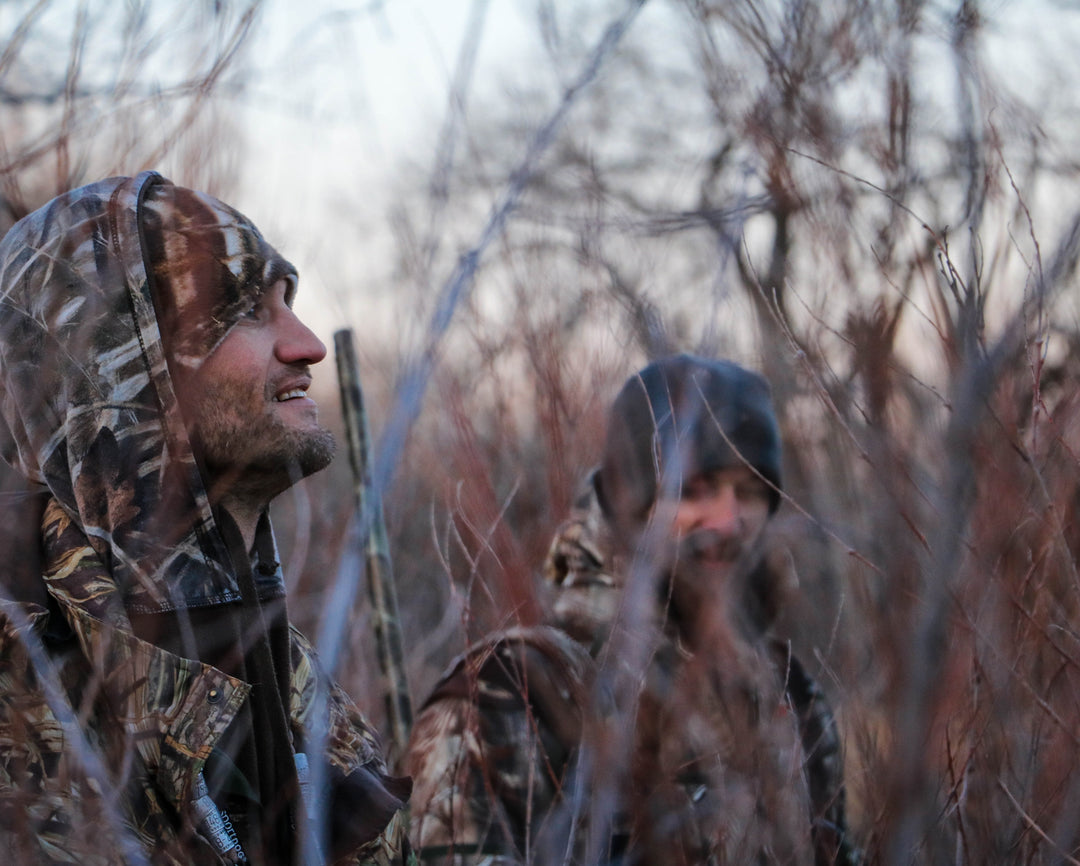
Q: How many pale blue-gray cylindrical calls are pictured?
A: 2